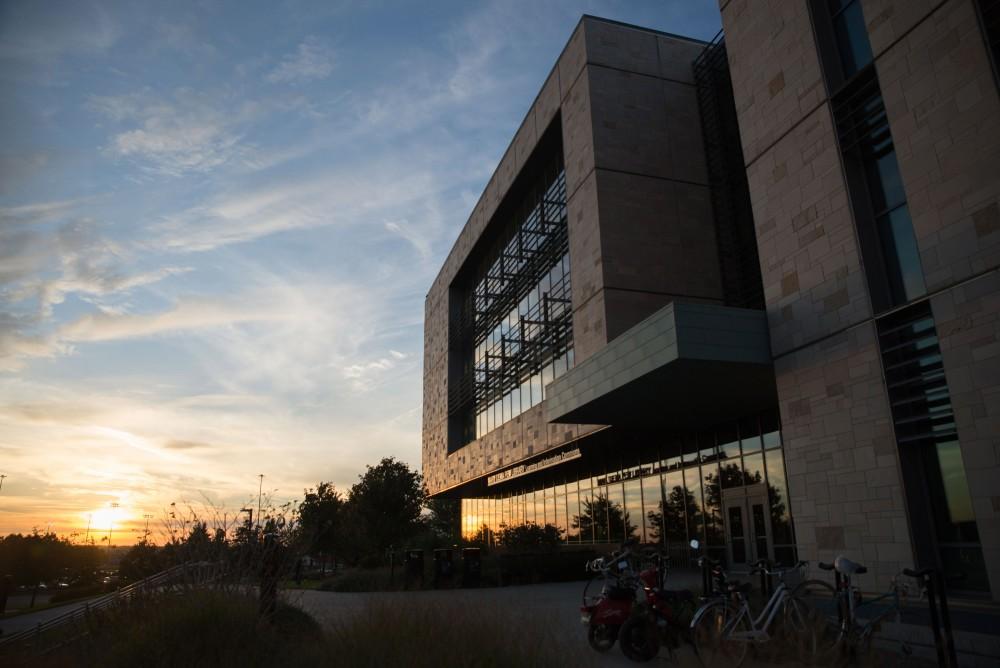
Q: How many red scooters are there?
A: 2